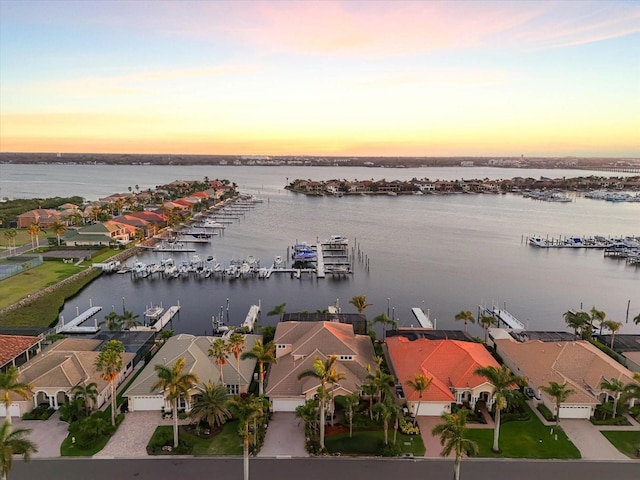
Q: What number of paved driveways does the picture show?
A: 5